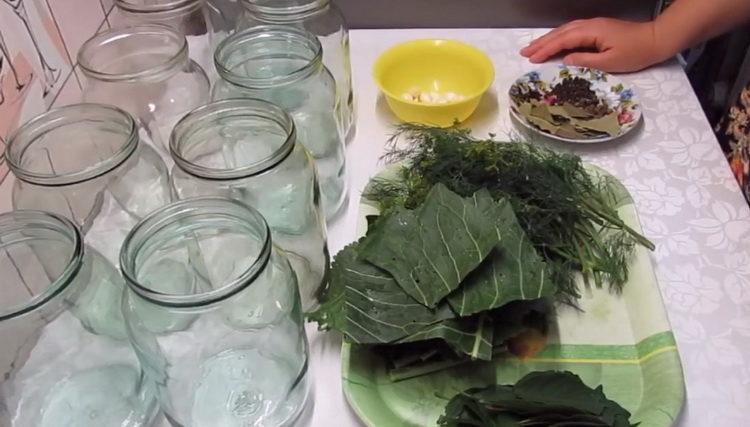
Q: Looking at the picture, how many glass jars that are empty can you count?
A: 8